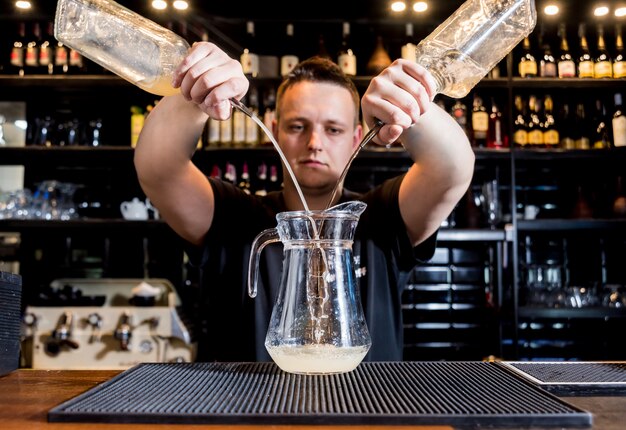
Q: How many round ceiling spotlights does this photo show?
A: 8